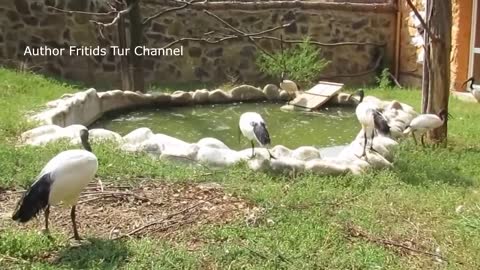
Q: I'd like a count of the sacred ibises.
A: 6